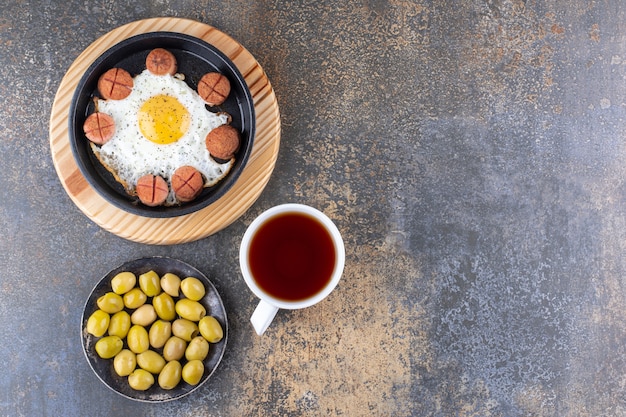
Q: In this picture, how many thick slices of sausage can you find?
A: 7